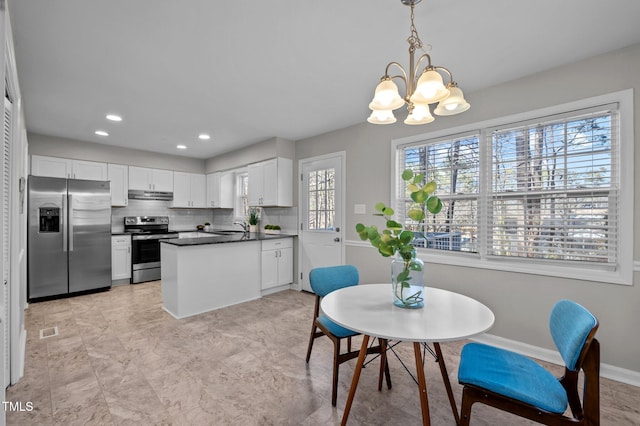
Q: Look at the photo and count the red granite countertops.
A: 0